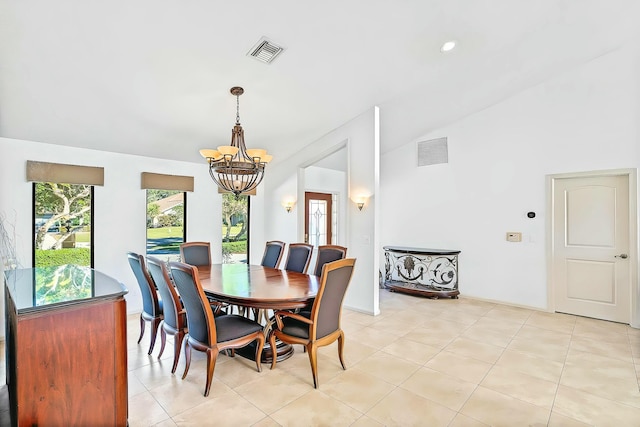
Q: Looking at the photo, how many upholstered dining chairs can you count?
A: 8